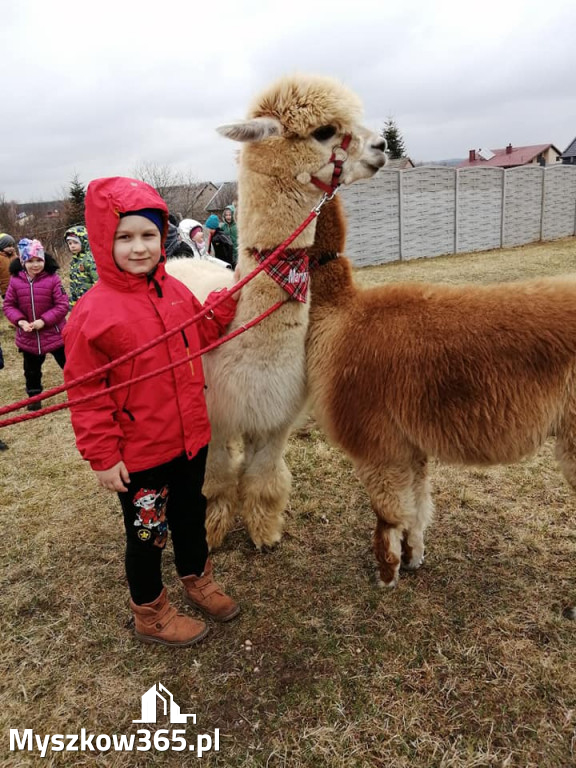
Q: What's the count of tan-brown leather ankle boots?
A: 2